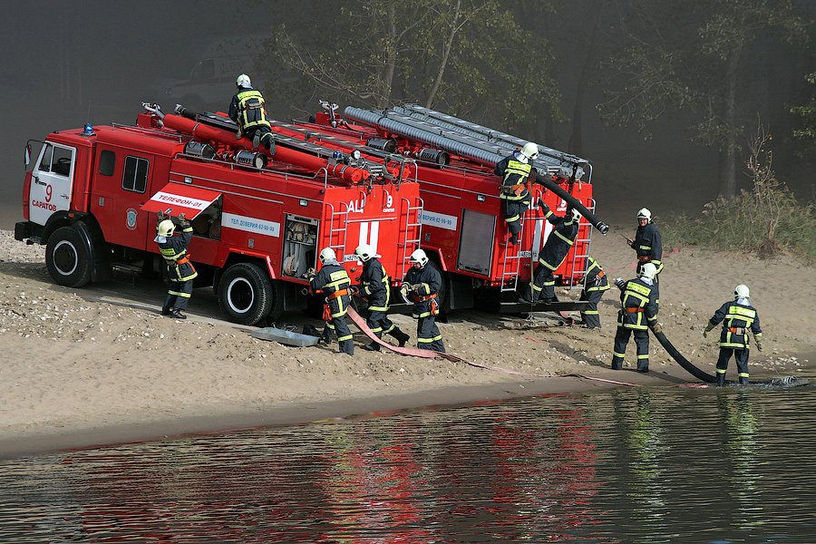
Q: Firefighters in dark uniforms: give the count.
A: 11